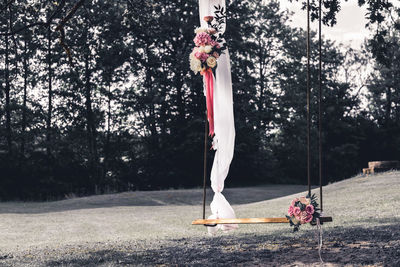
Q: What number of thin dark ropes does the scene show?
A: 3